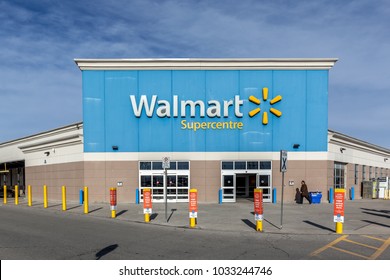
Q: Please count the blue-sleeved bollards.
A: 6